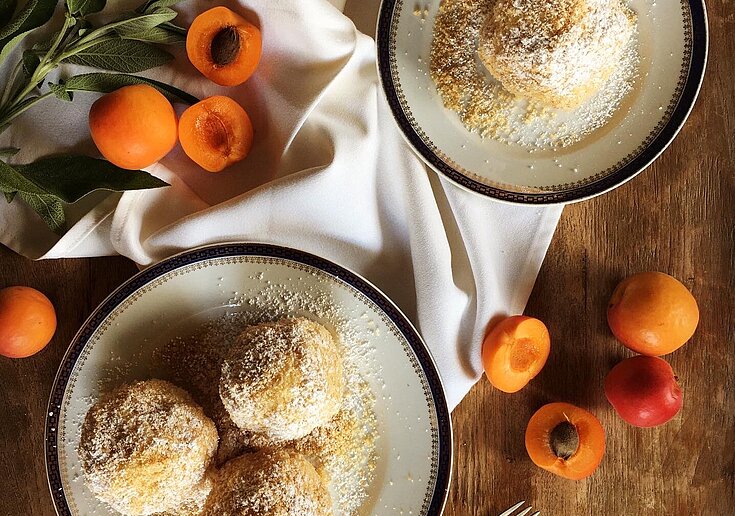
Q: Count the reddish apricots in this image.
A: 1